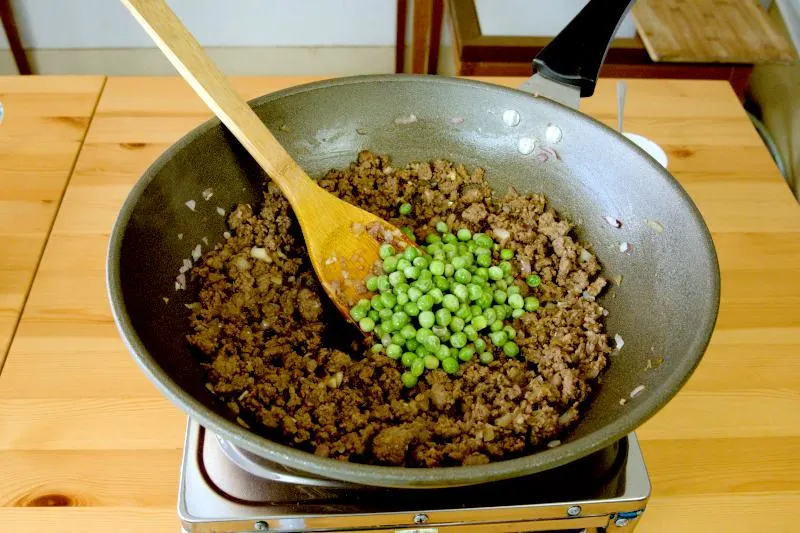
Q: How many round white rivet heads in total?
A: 3